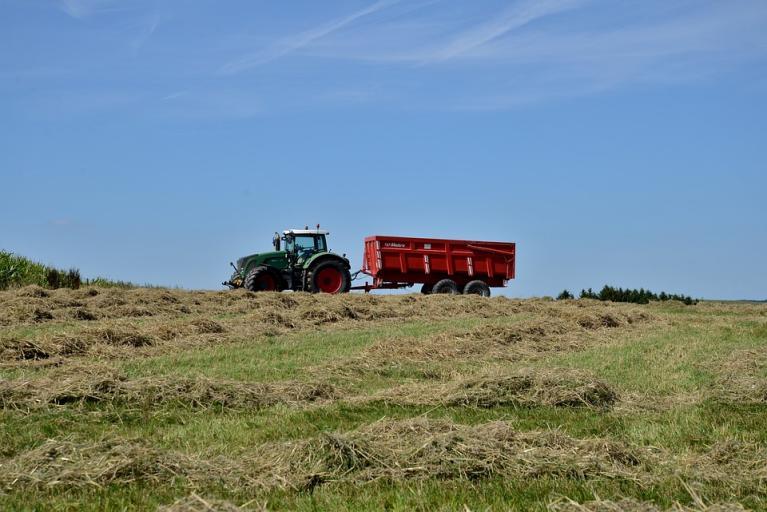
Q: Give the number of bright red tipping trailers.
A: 1